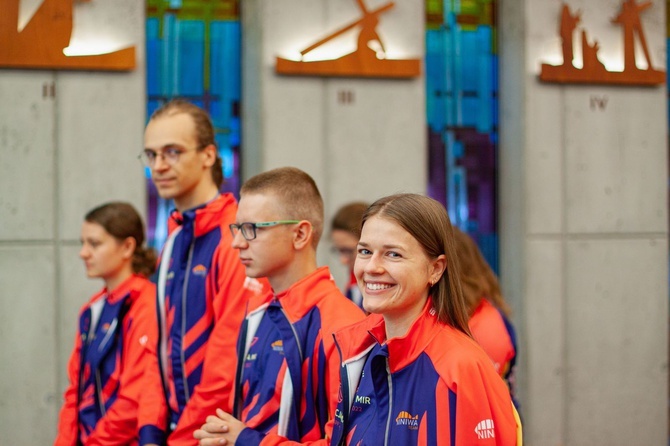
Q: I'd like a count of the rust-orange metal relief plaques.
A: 3